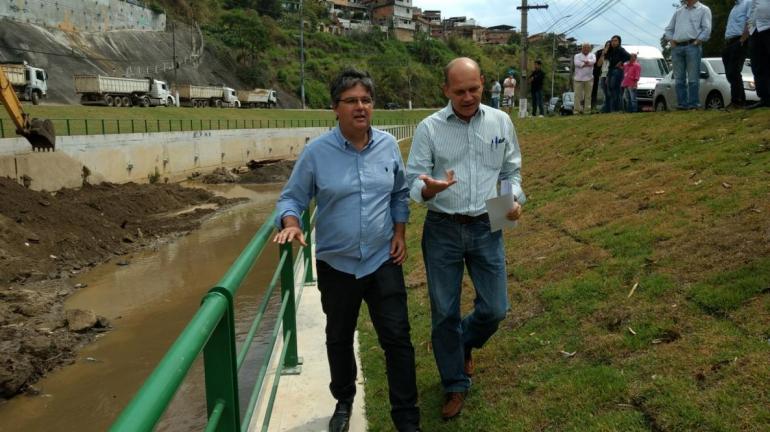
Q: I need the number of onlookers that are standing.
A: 11